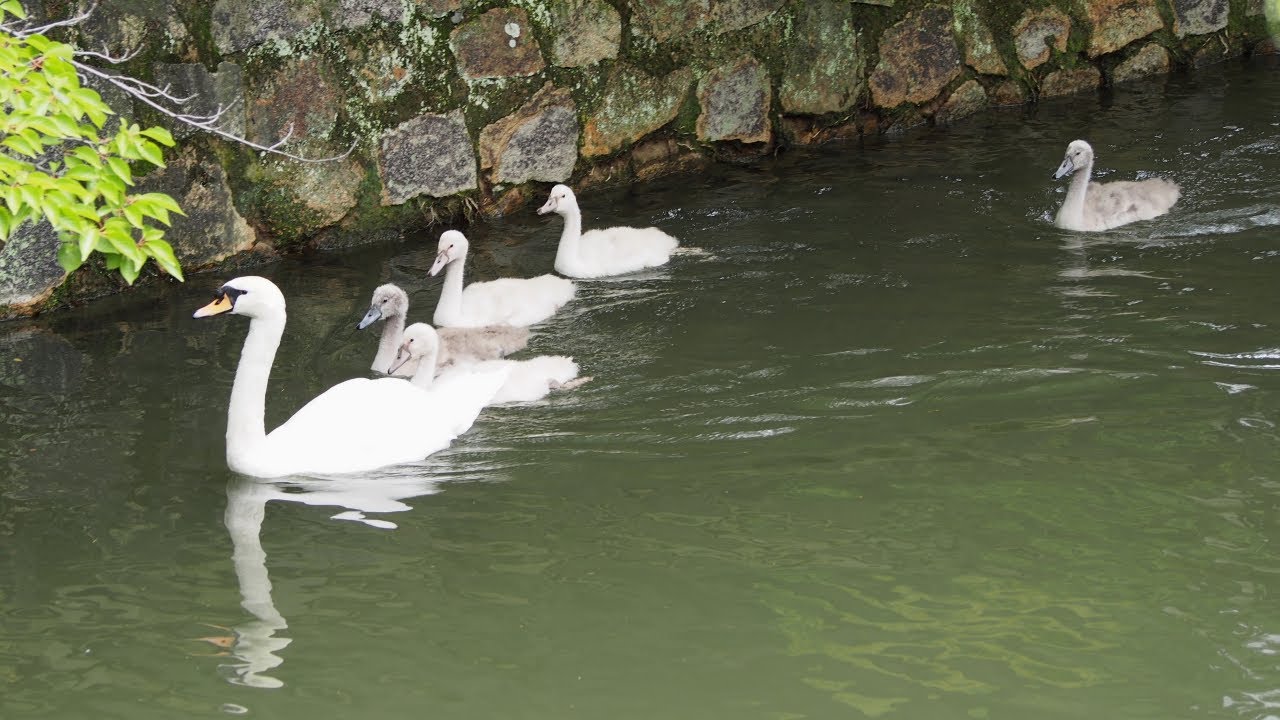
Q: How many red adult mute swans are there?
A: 0